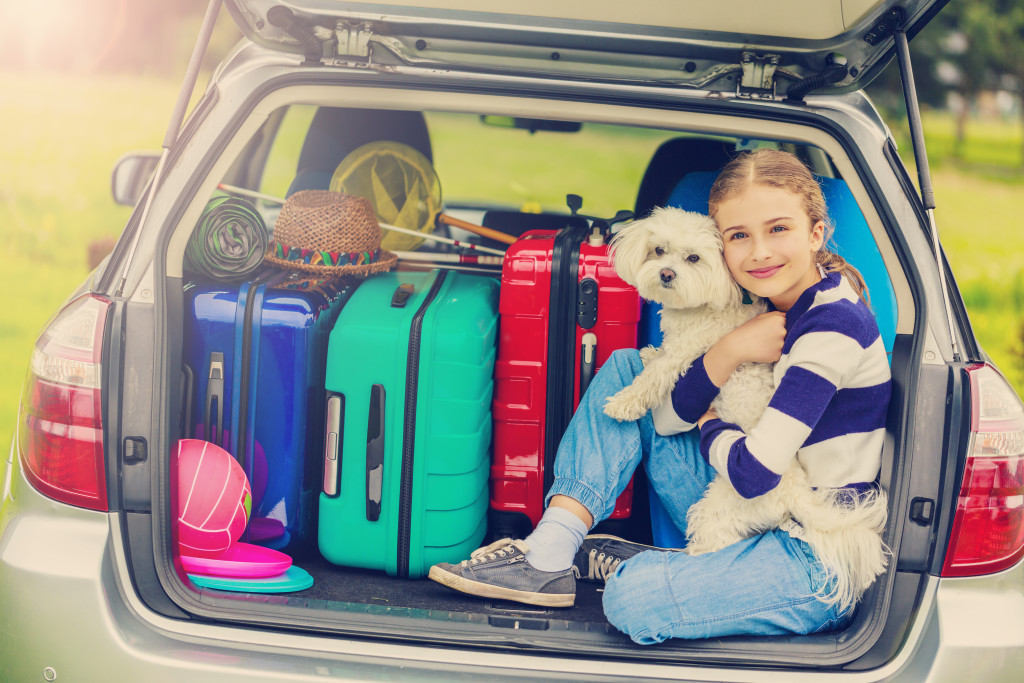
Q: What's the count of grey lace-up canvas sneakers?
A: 2